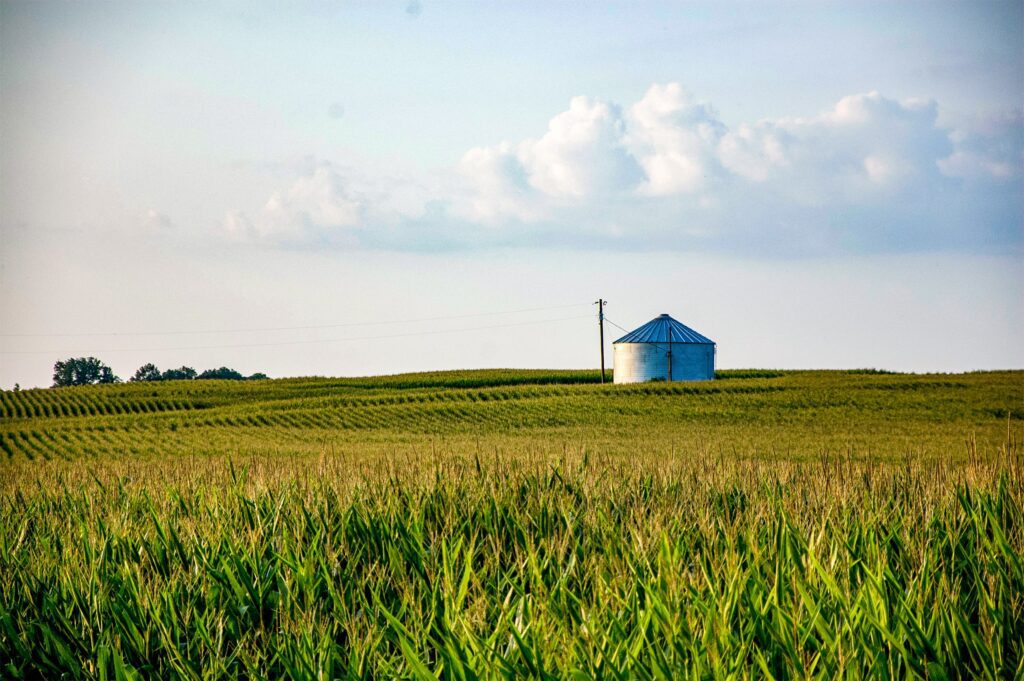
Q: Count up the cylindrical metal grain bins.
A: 1